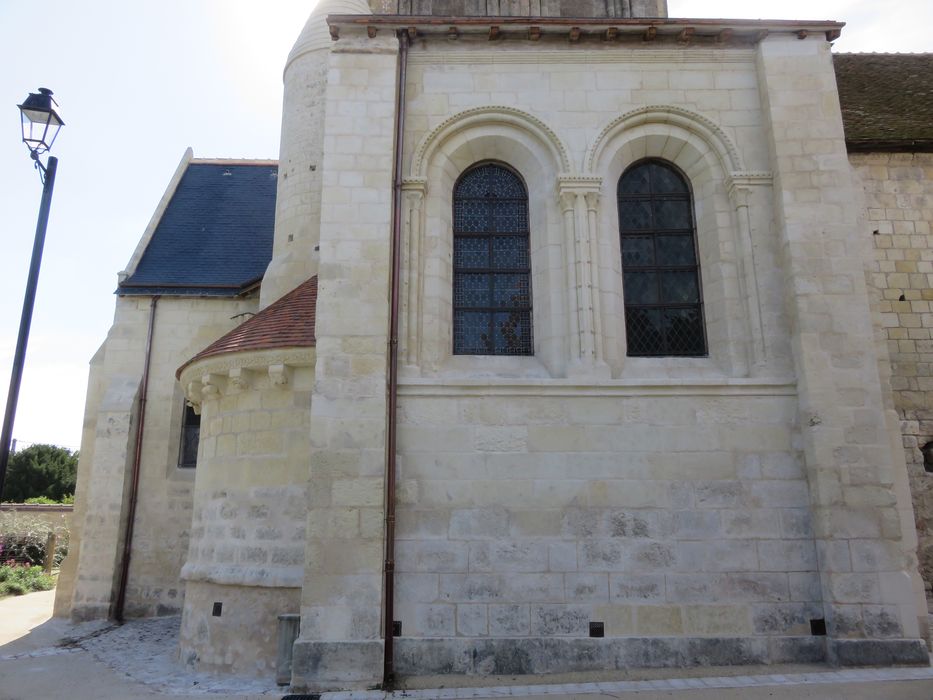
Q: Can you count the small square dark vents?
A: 4